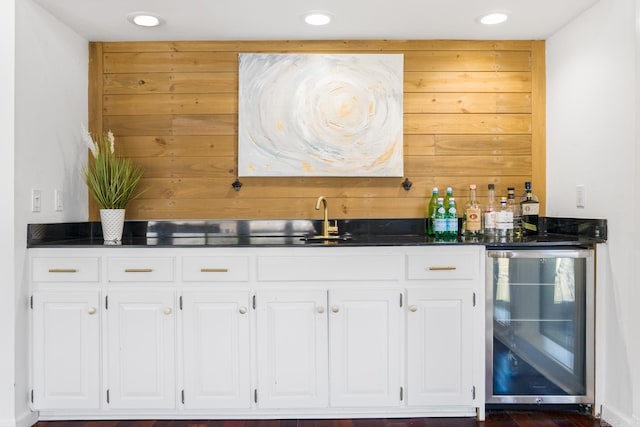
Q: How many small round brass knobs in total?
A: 6